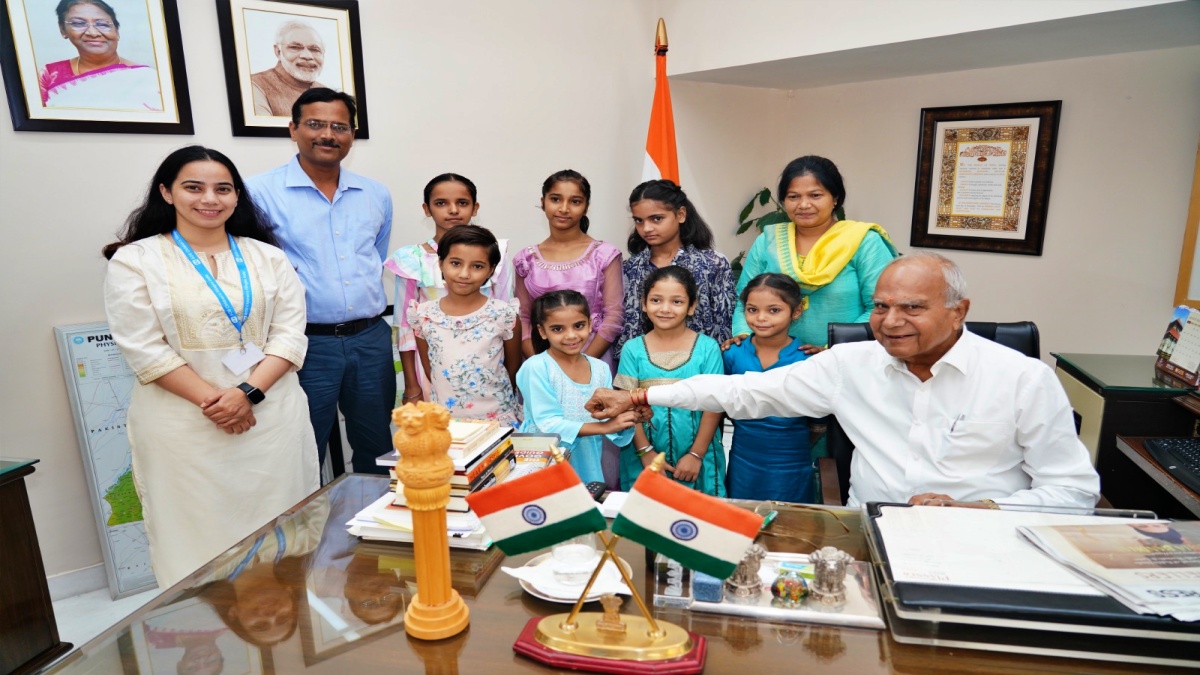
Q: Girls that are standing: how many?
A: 7